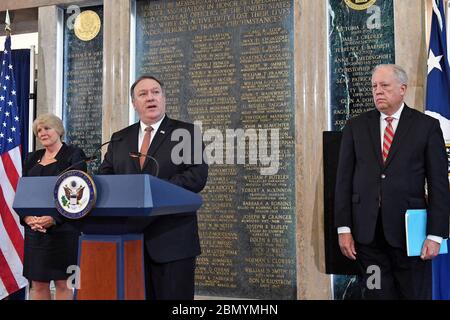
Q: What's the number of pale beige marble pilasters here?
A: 4